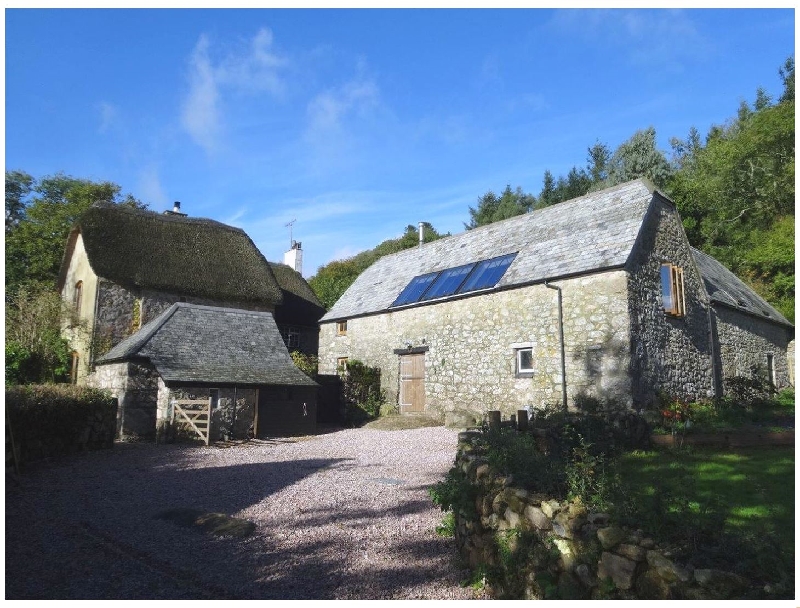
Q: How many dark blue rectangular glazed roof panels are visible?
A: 3